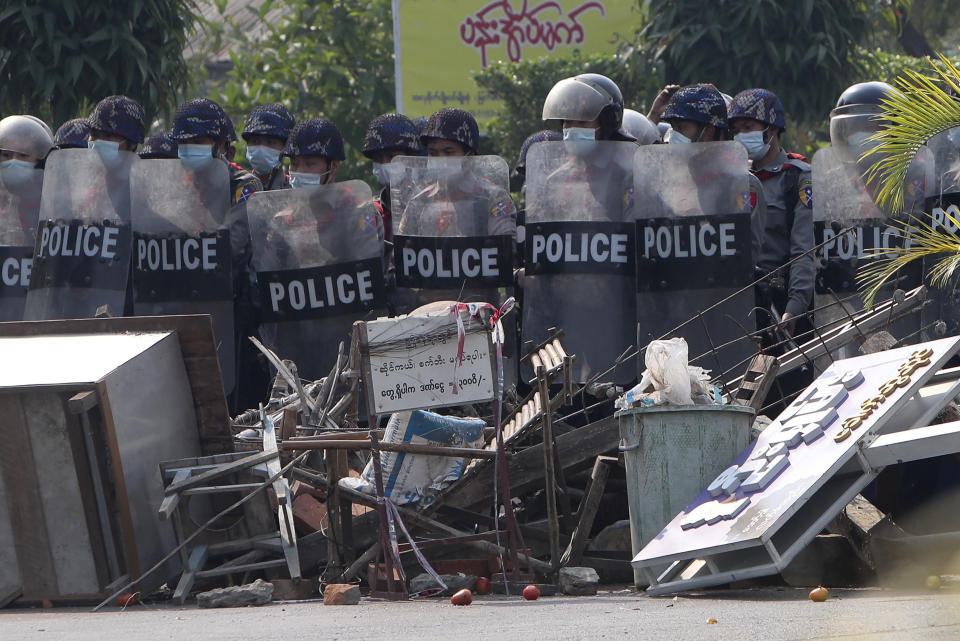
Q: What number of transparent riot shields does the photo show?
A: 9